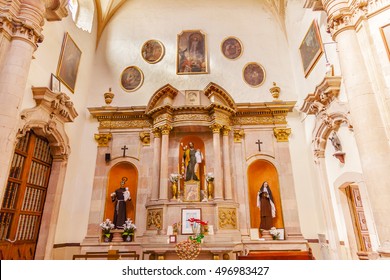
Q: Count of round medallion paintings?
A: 4